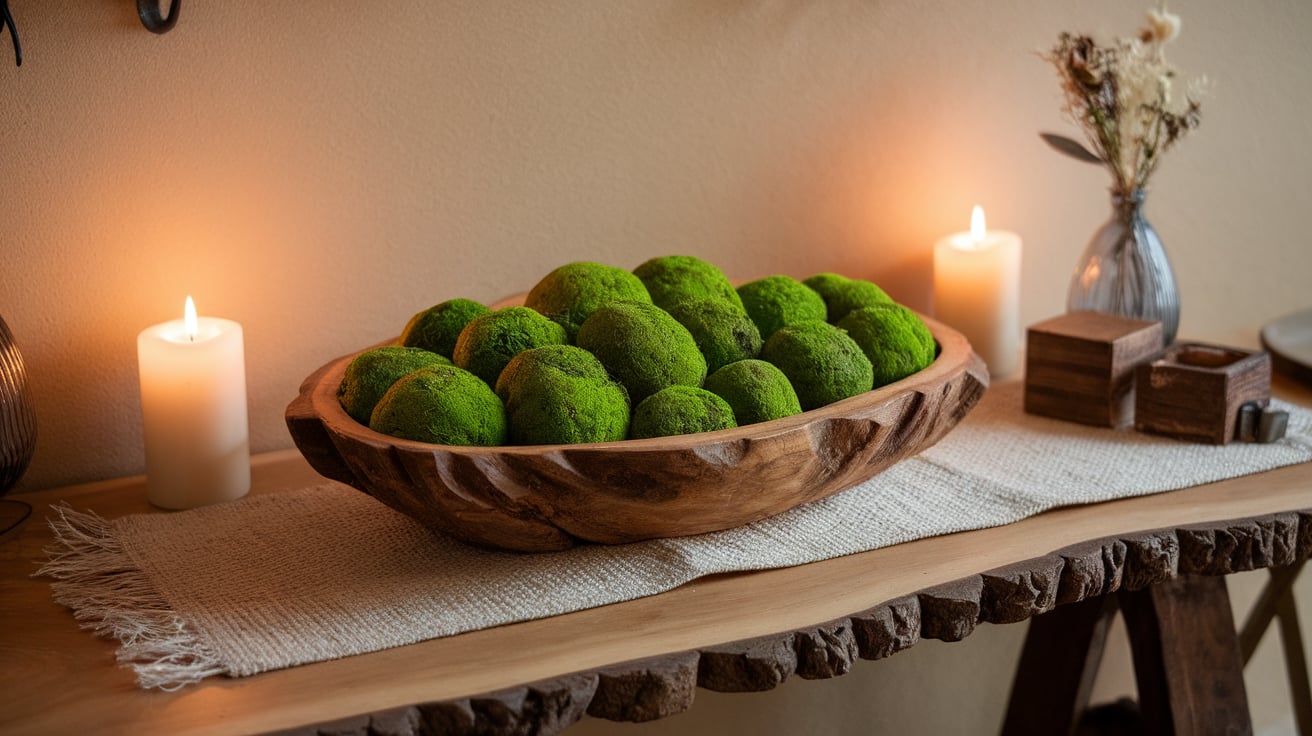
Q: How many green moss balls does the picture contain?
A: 15